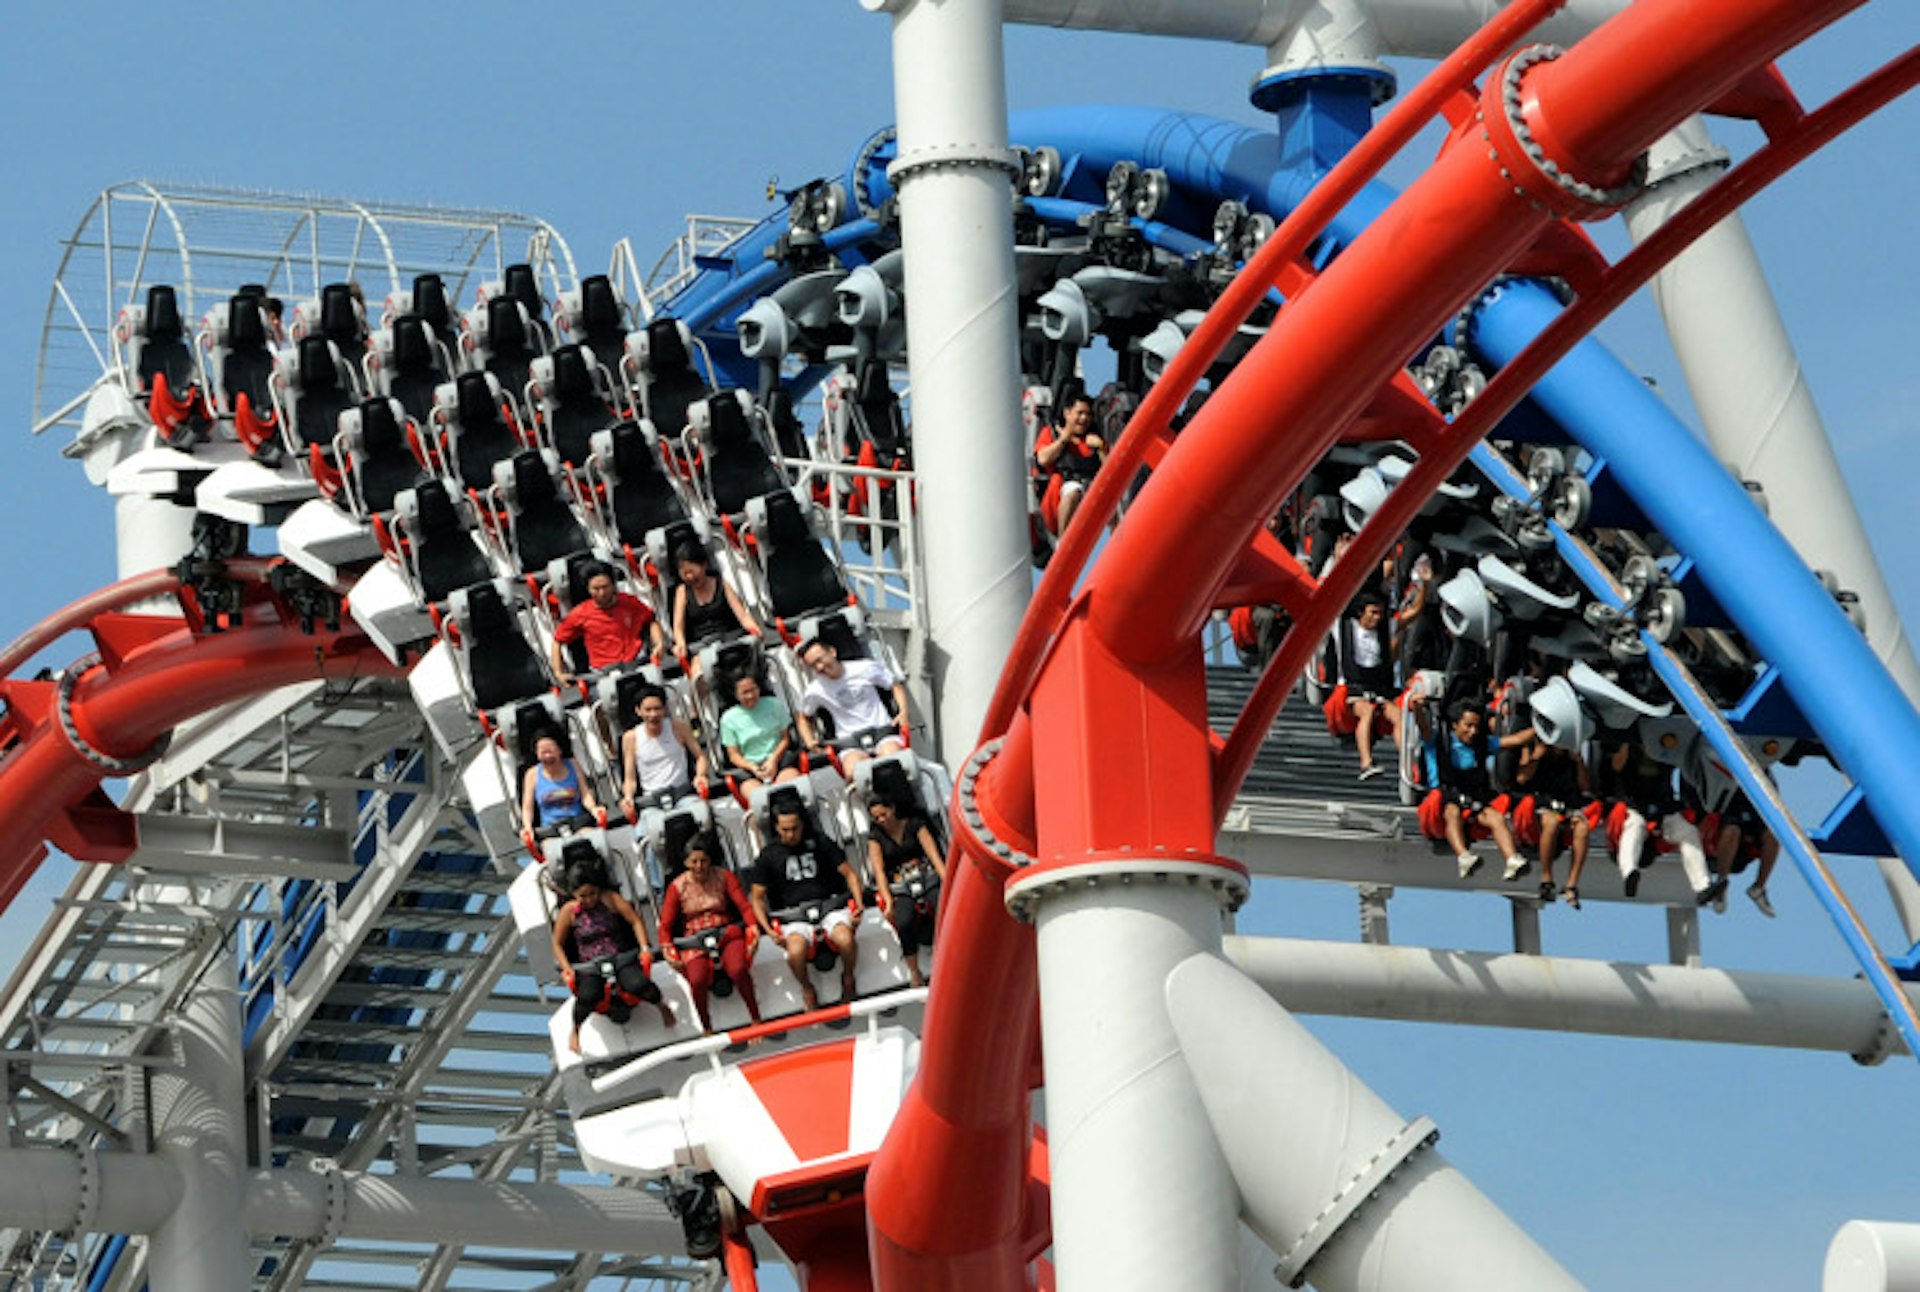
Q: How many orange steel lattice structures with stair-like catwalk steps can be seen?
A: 0